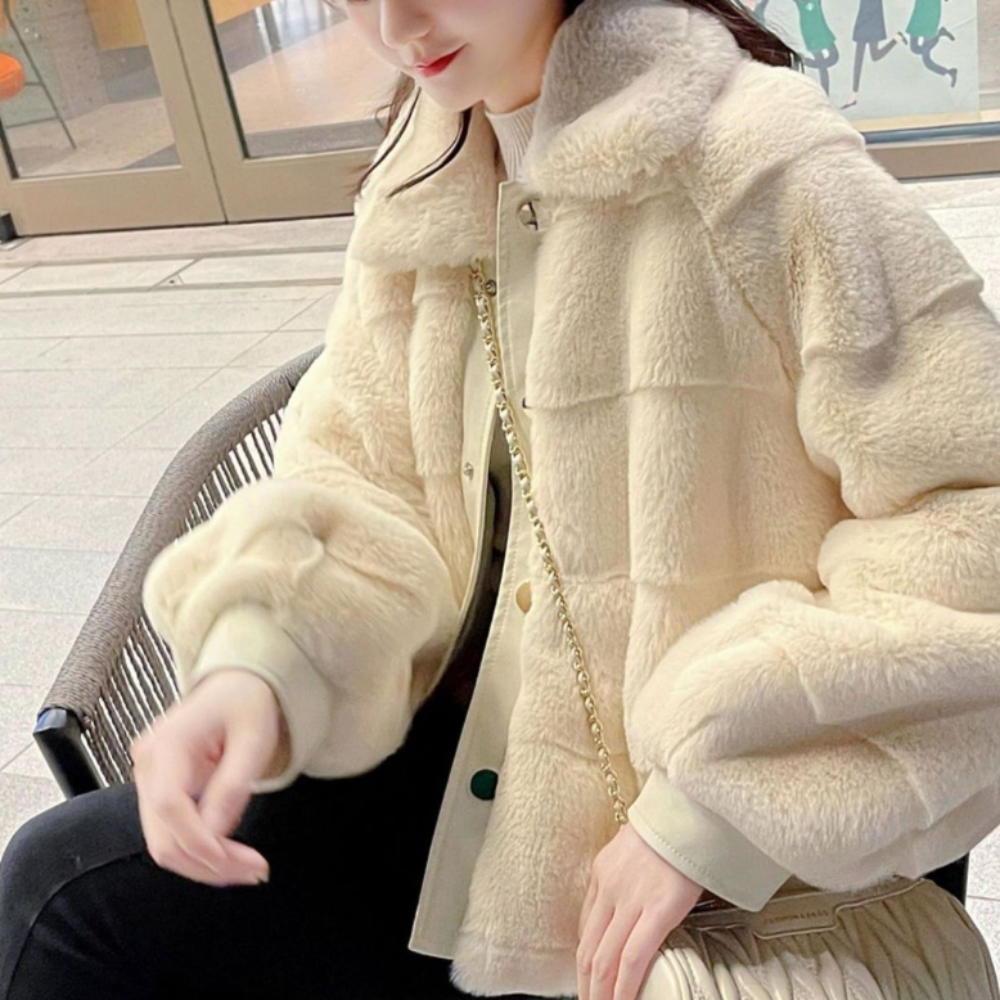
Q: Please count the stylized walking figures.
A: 3